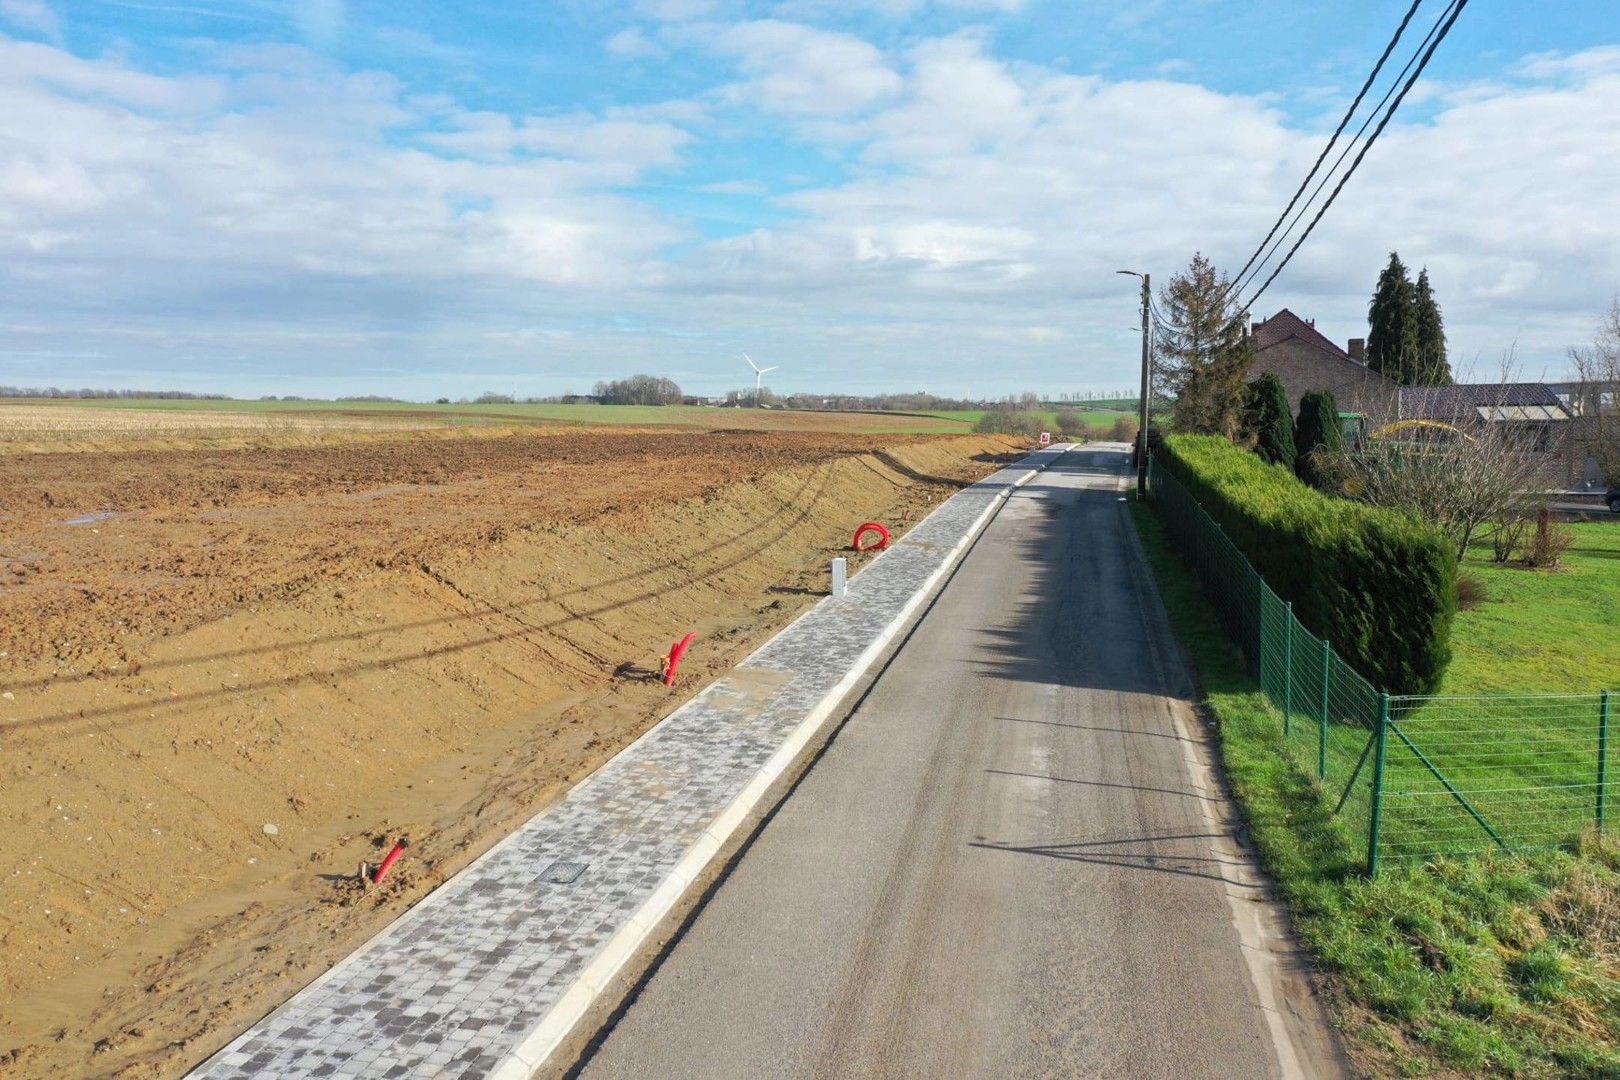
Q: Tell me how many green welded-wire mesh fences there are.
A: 1